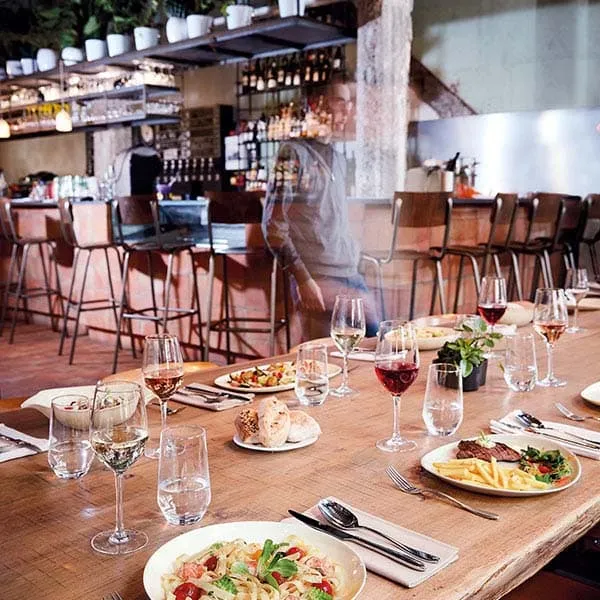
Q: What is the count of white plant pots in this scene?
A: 11